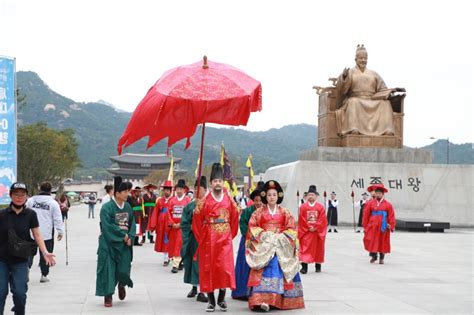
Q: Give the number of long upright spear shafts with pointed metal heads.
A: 3